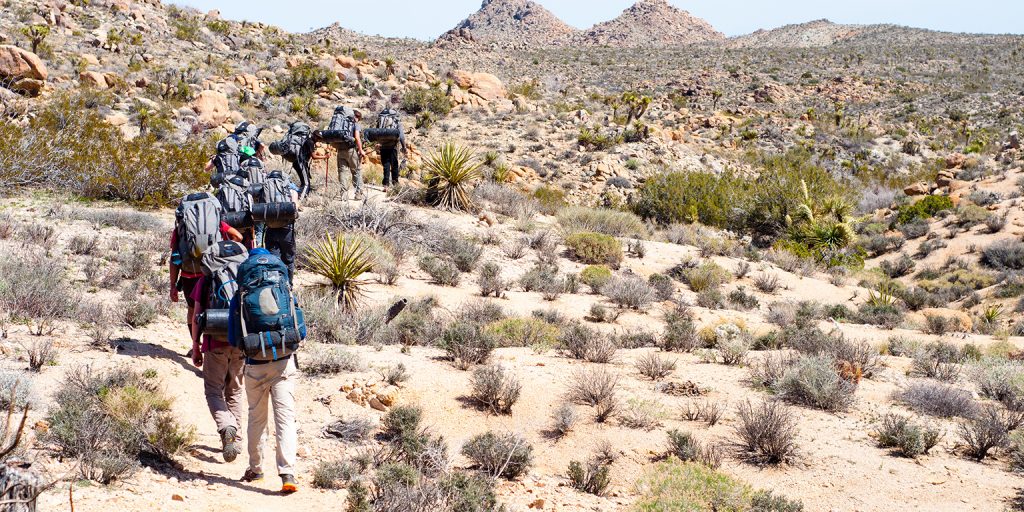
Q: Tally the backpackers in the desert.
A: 11